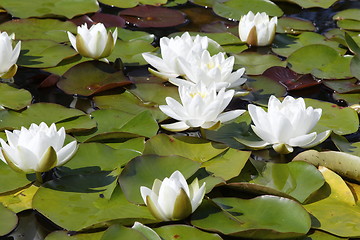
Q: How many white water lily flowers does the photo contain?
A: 9